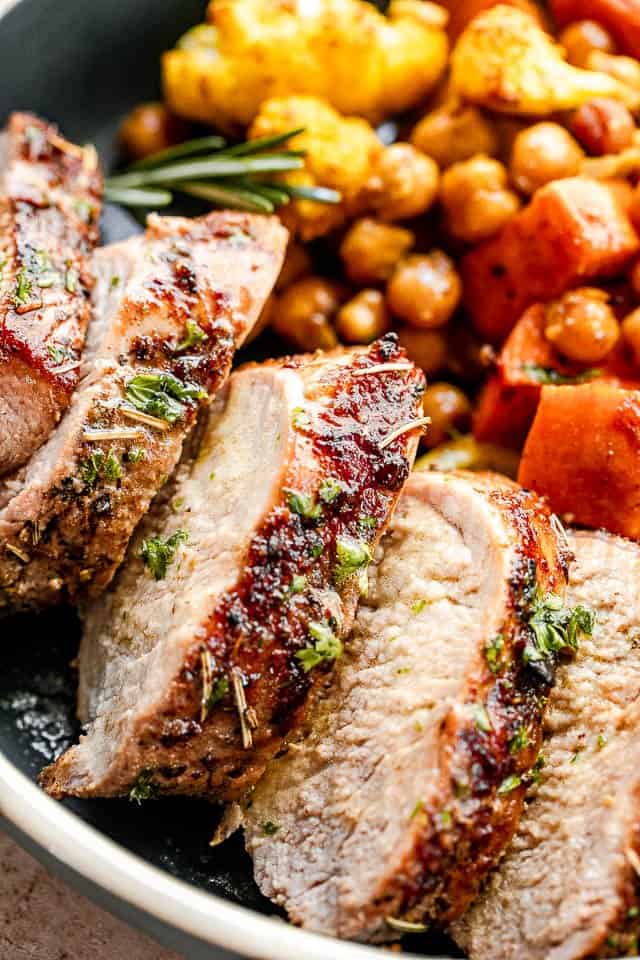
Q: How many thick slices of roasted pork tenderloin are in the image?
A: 5